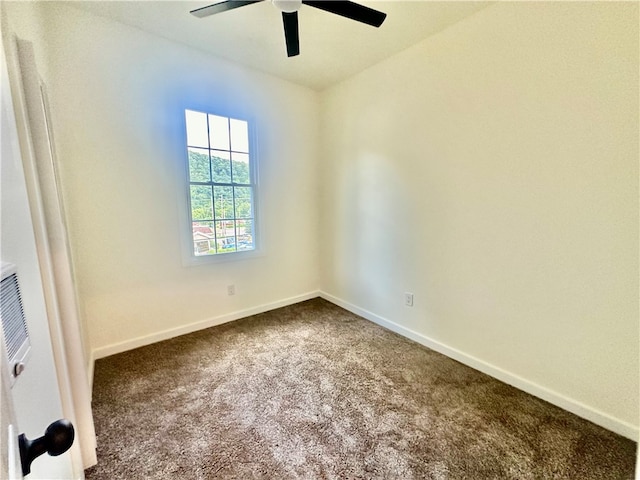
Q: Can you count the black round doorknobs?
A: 1